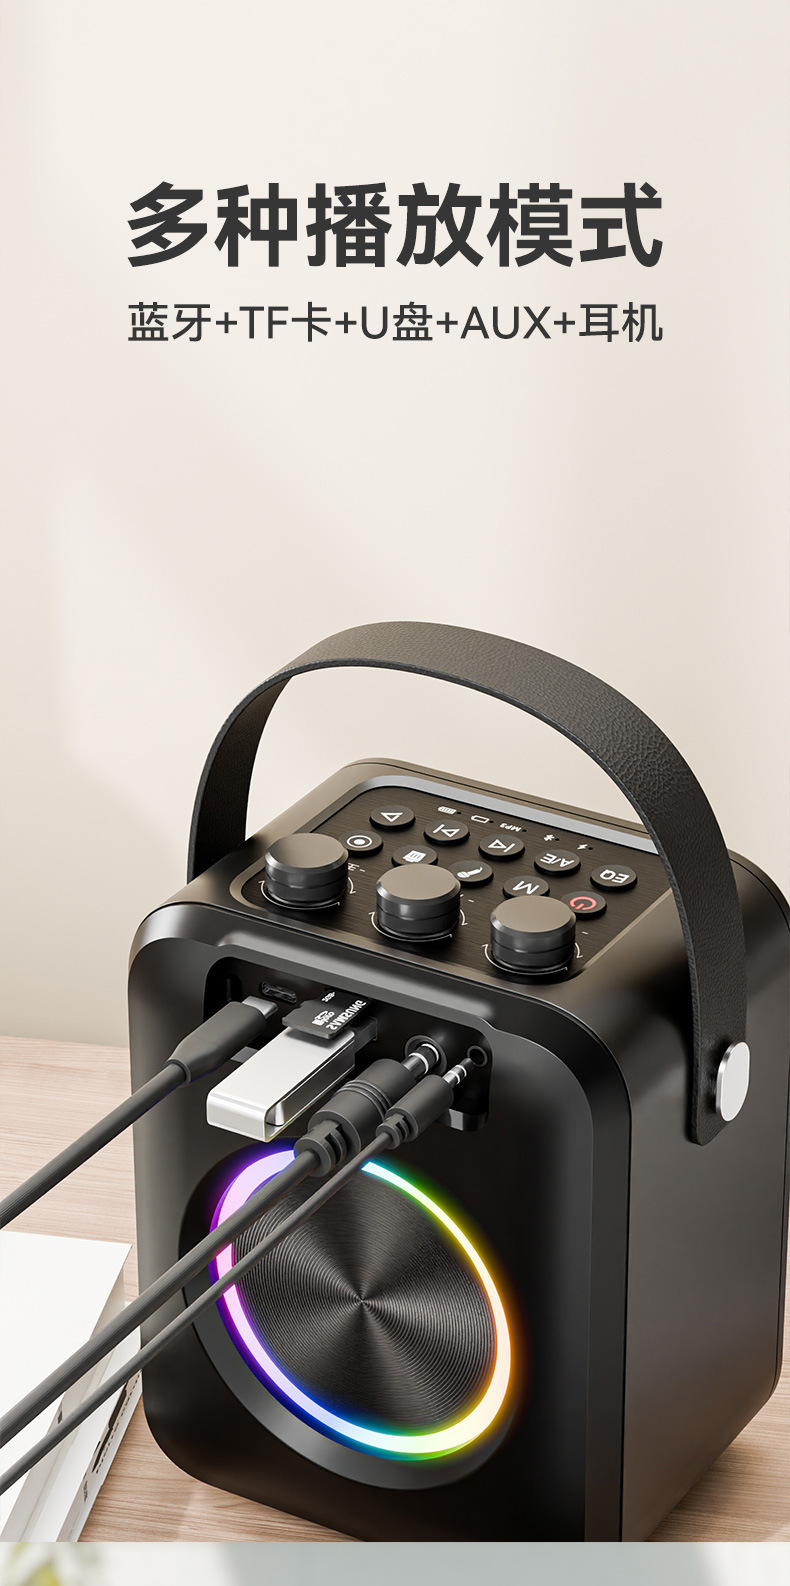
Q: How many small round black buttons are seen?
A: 10